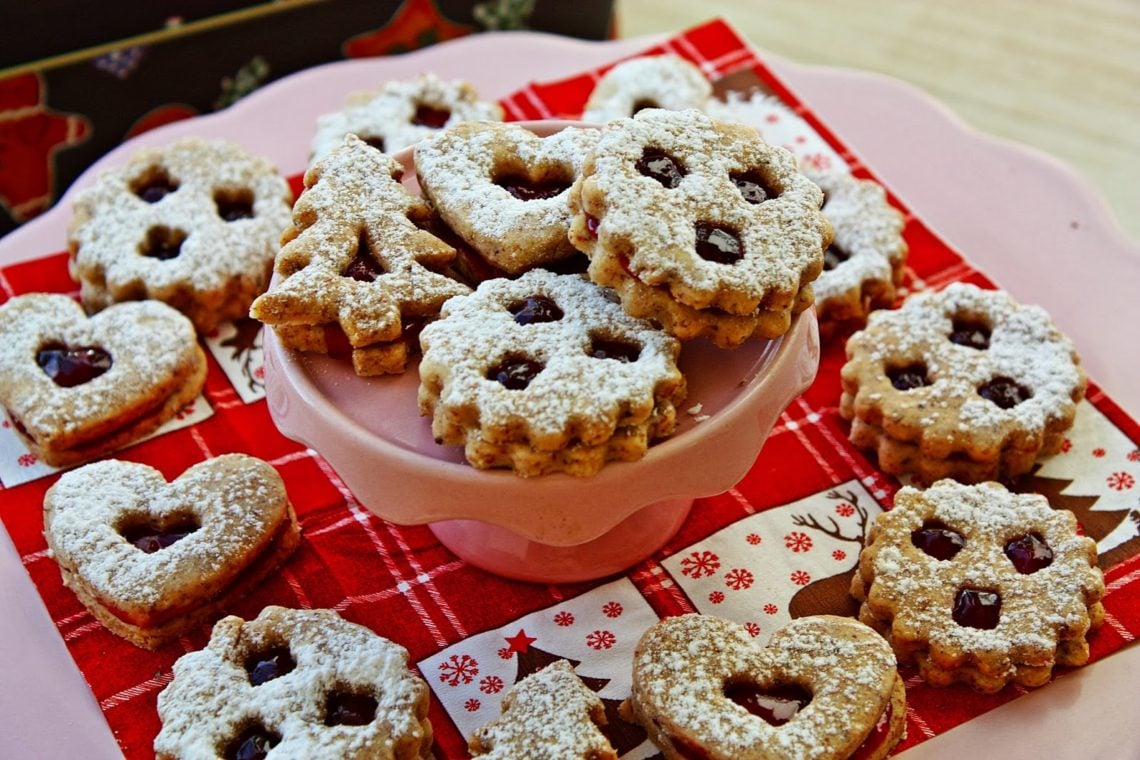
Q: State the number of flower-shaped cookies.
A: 8